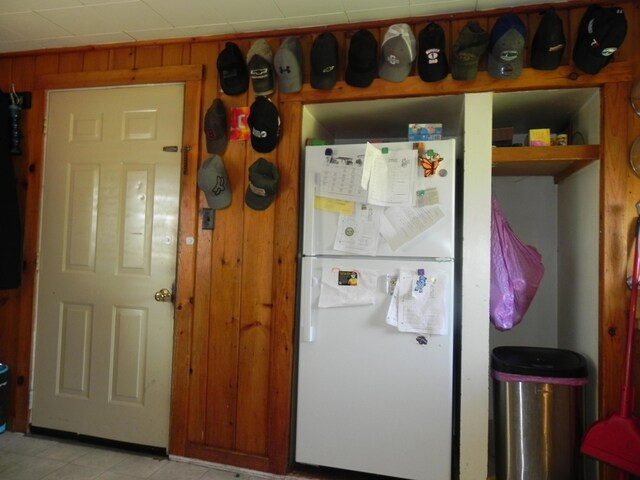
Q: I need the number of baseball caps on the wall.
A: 15